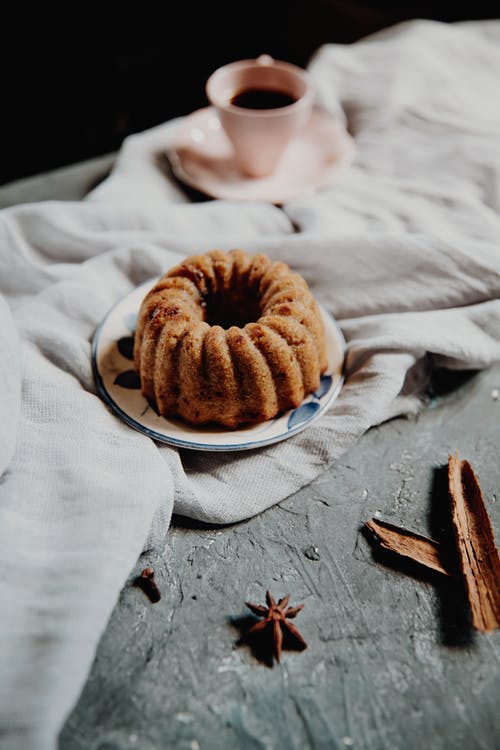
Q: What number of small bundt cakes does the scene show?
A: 1